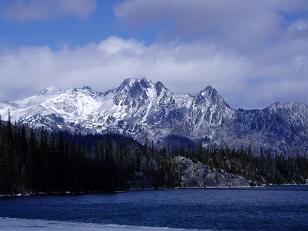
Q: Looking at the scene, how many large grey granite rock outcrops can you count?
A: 1